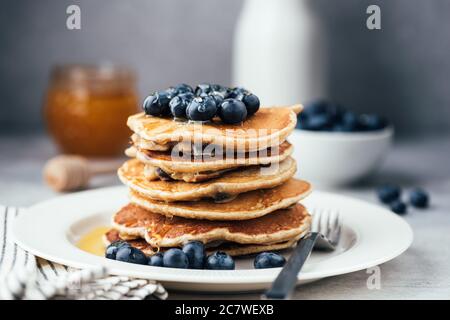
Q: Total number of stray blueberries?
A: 3